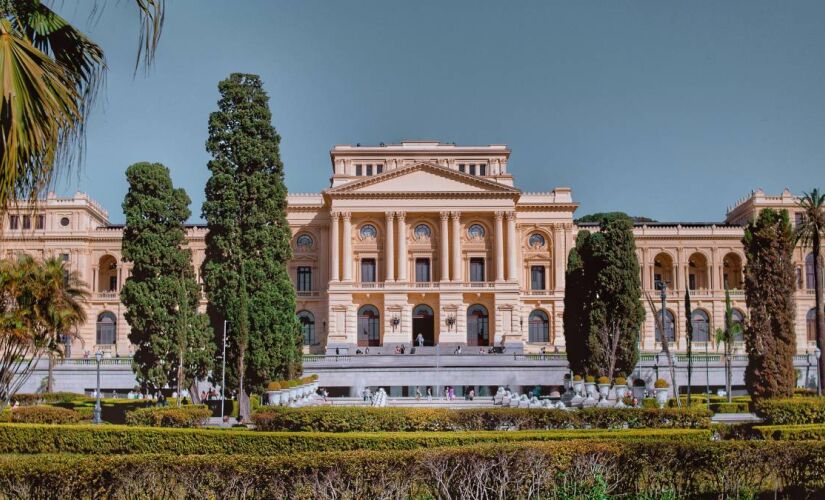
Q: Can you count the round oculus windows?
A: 6